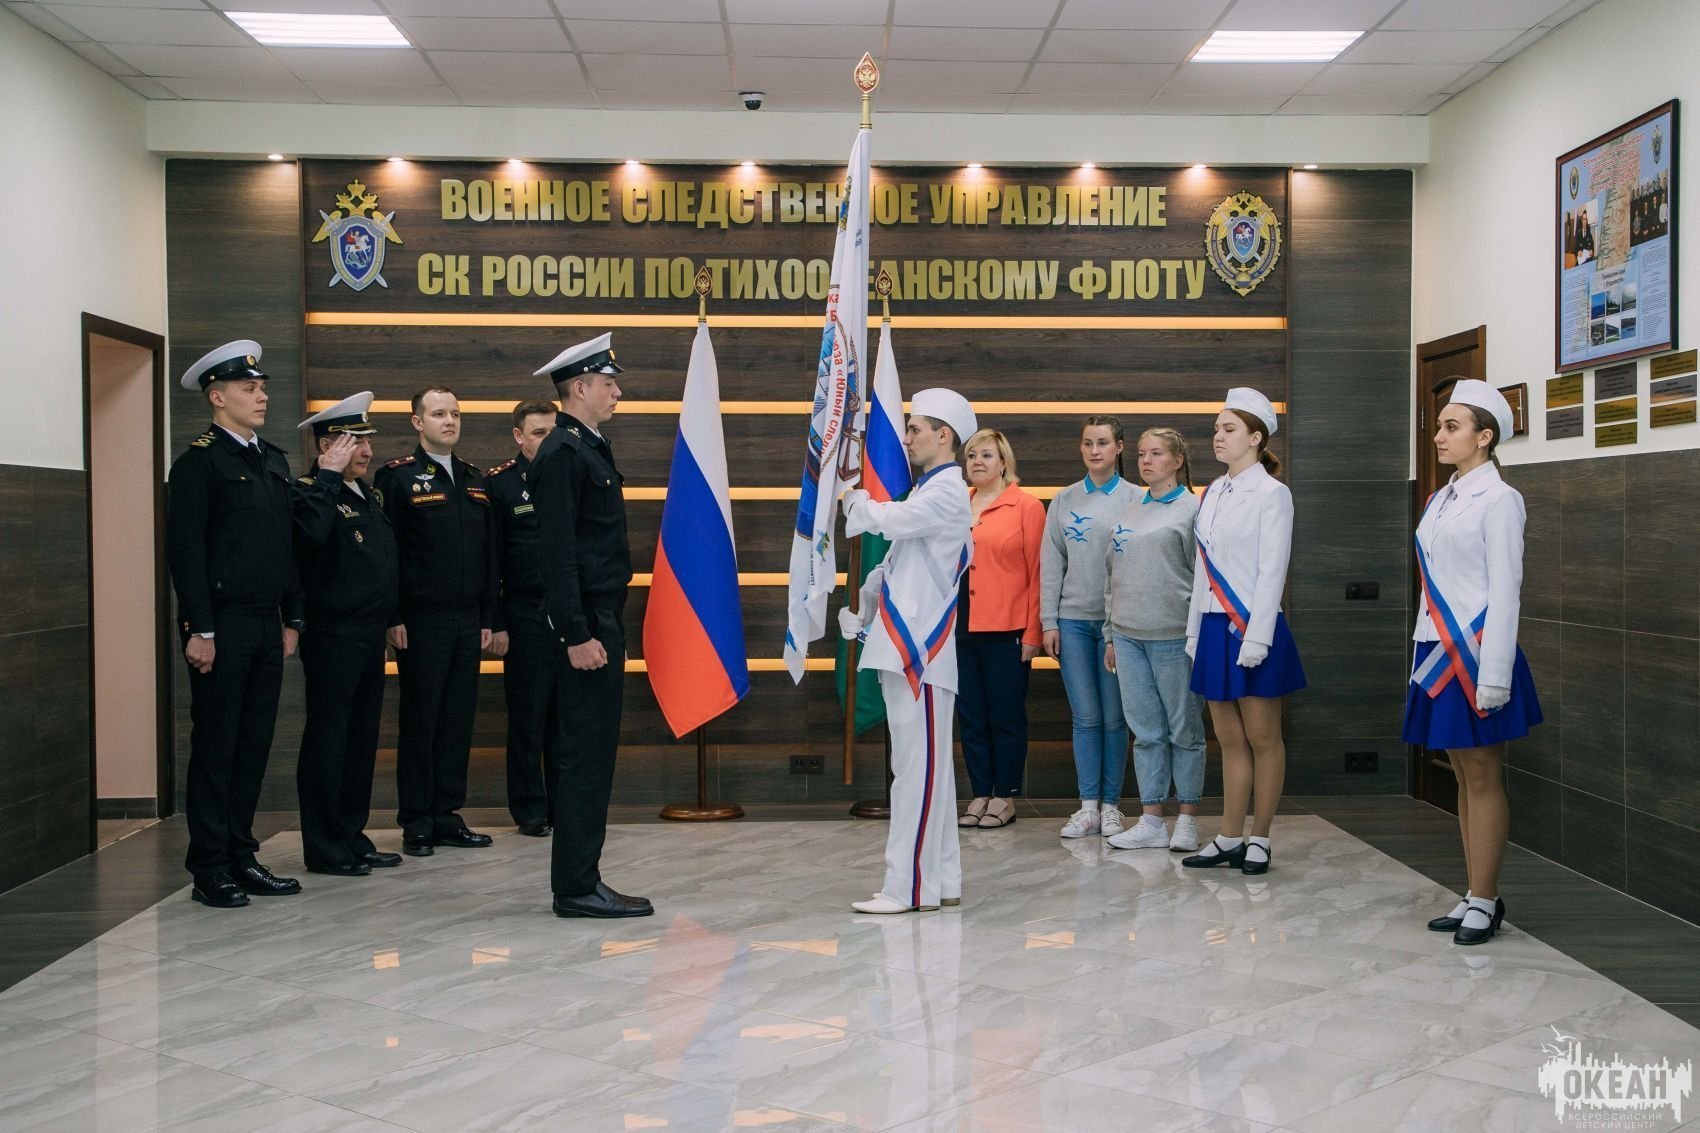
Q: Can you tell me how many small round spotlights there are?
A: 9